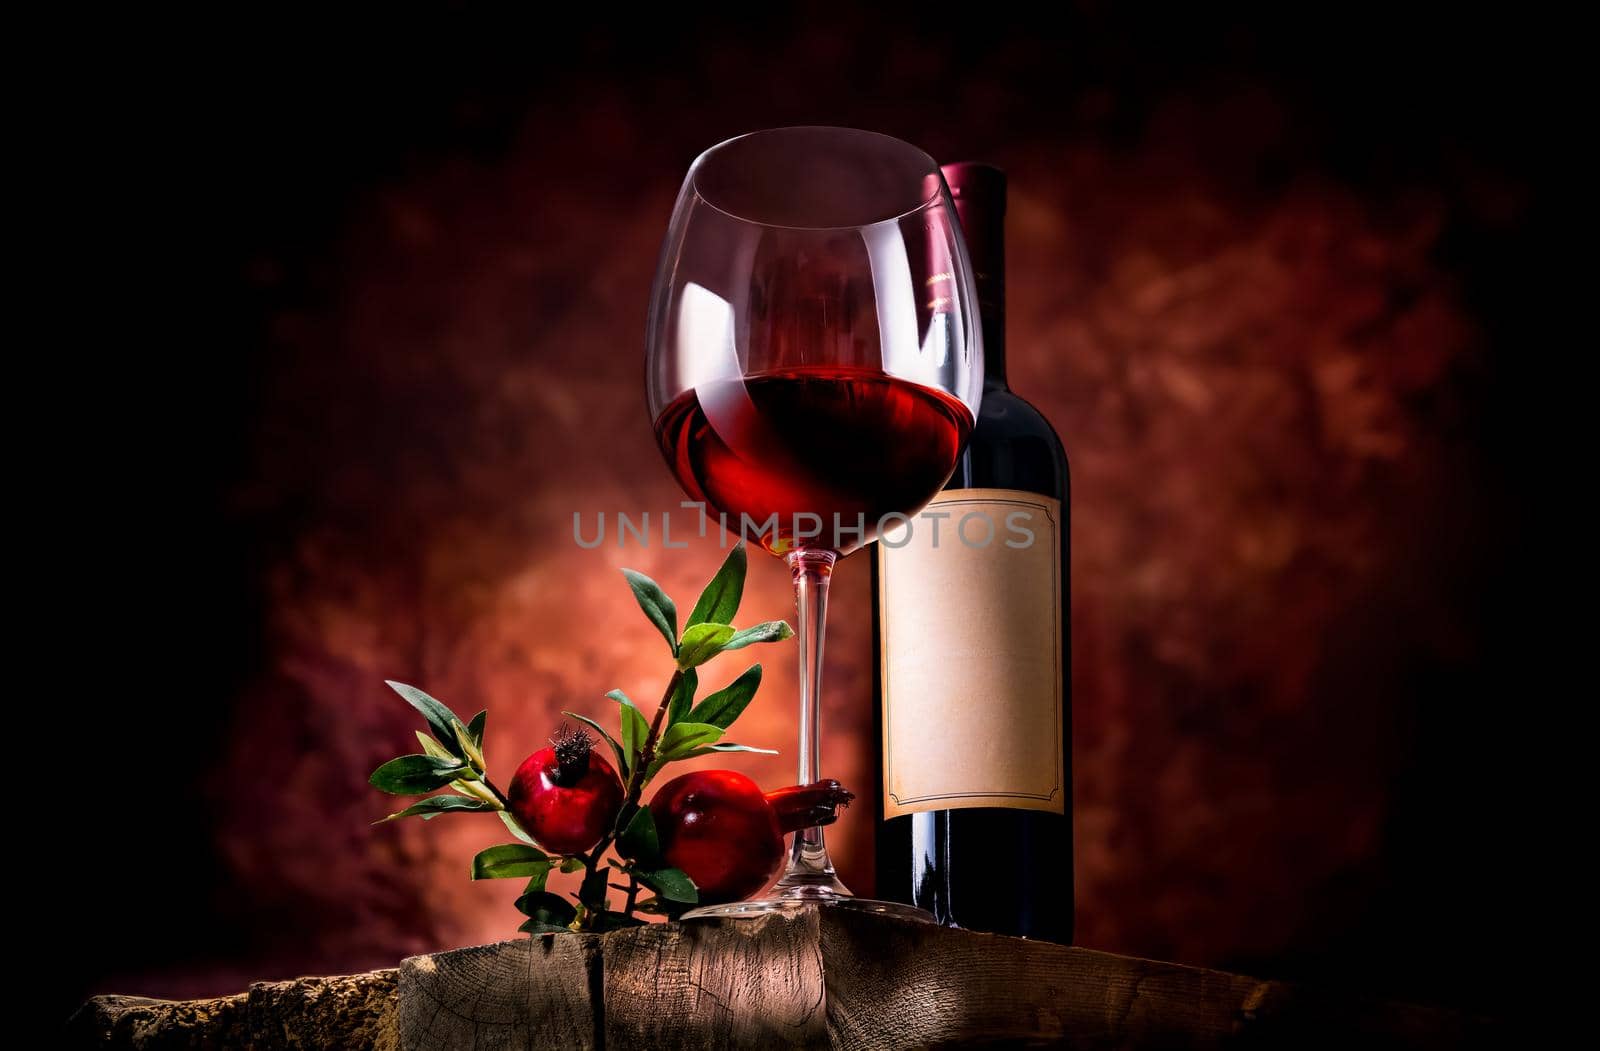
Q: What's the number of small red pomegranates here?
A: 2